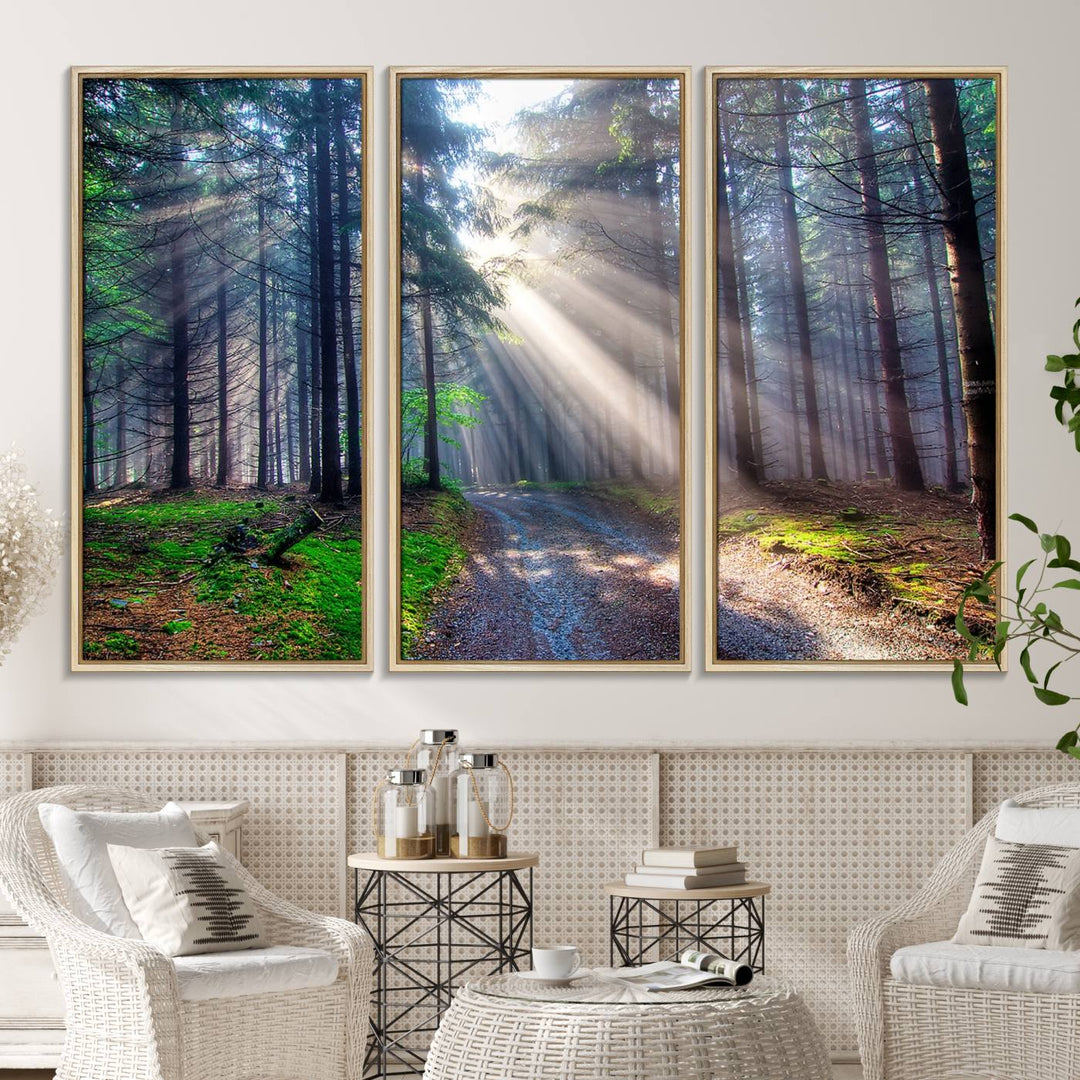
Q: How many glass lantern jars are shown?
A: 3